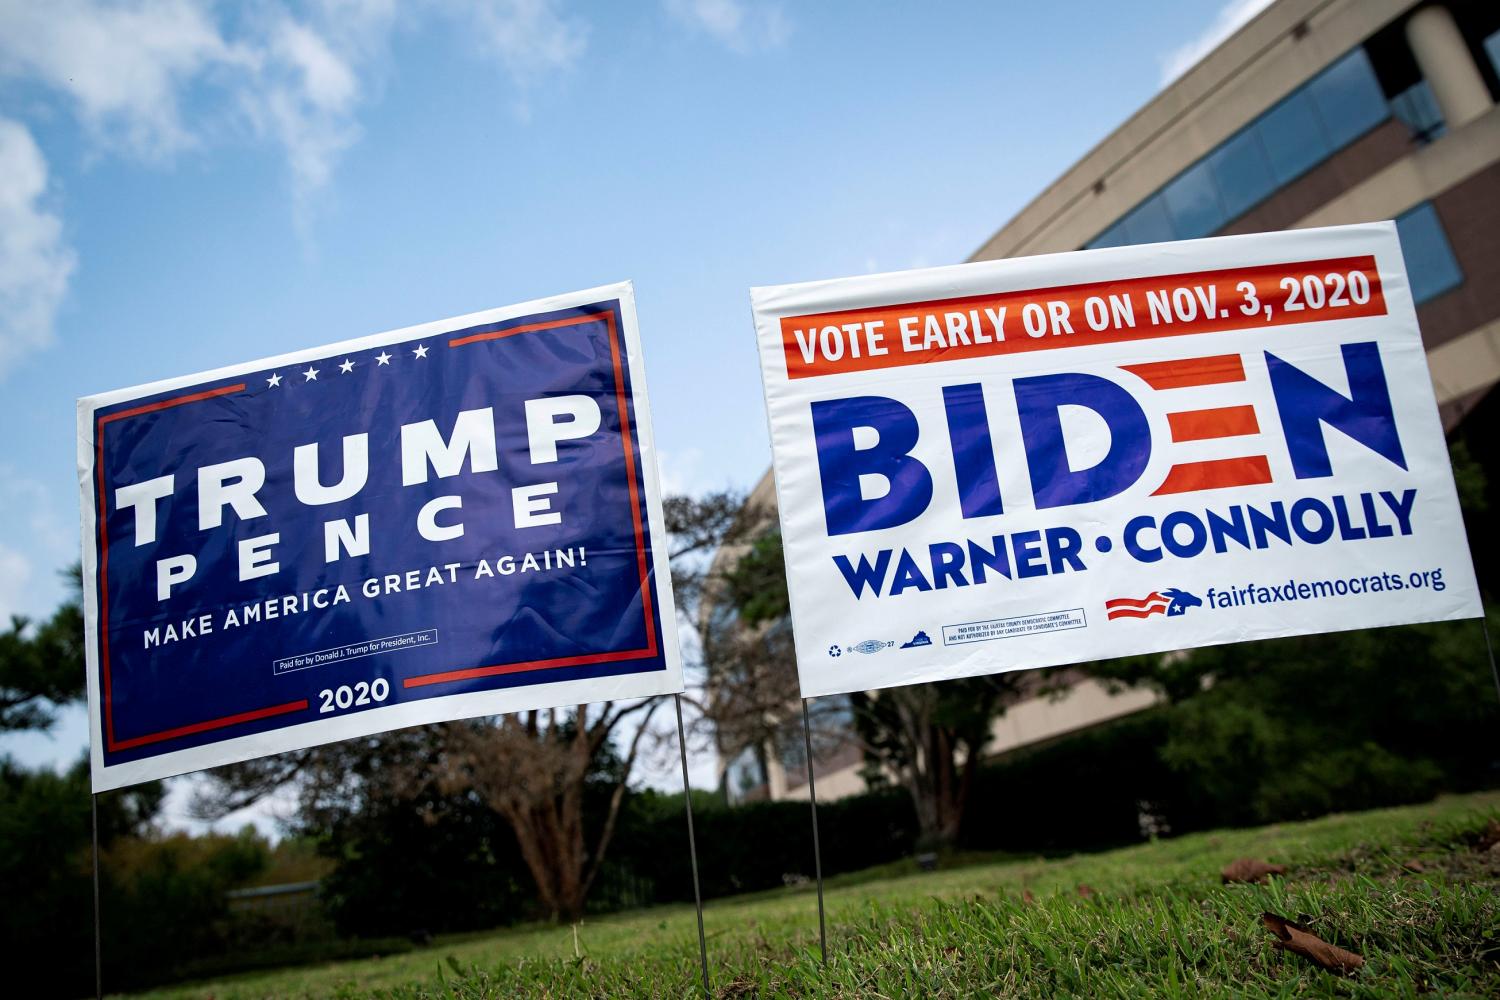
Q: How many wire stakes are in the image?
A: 4